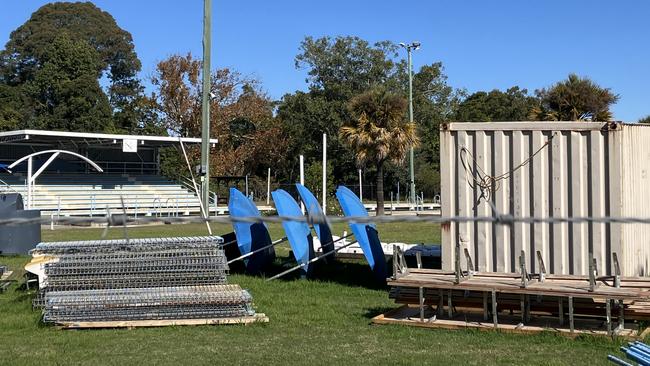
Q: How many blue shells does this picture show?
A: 4